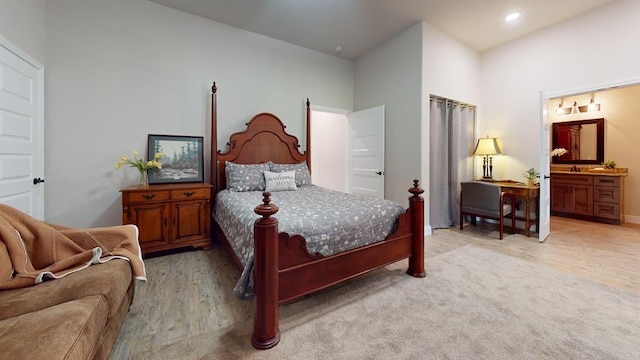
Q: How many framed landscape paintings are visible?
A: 1